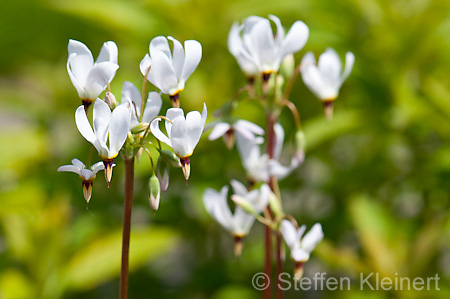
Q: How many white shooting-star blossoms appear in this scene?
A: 13